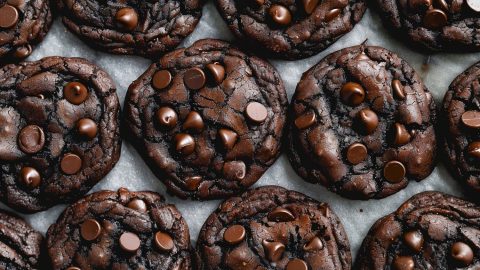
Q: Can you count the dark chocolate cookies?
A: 12